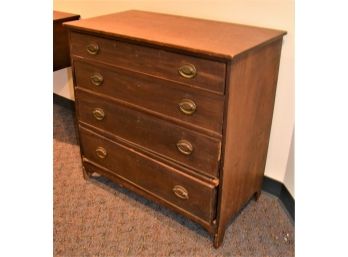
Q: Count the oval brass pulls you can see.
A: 8